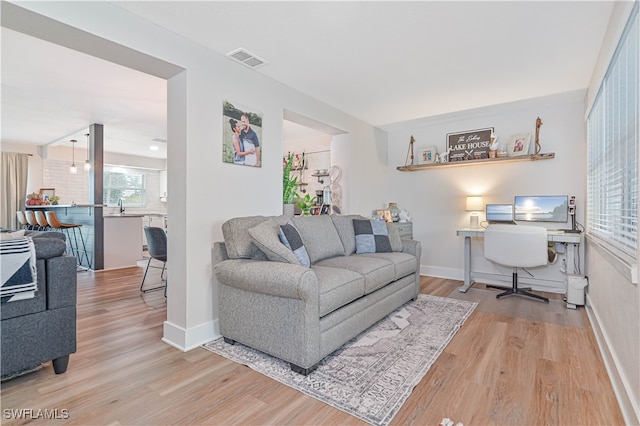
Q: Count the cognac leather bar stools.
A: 4